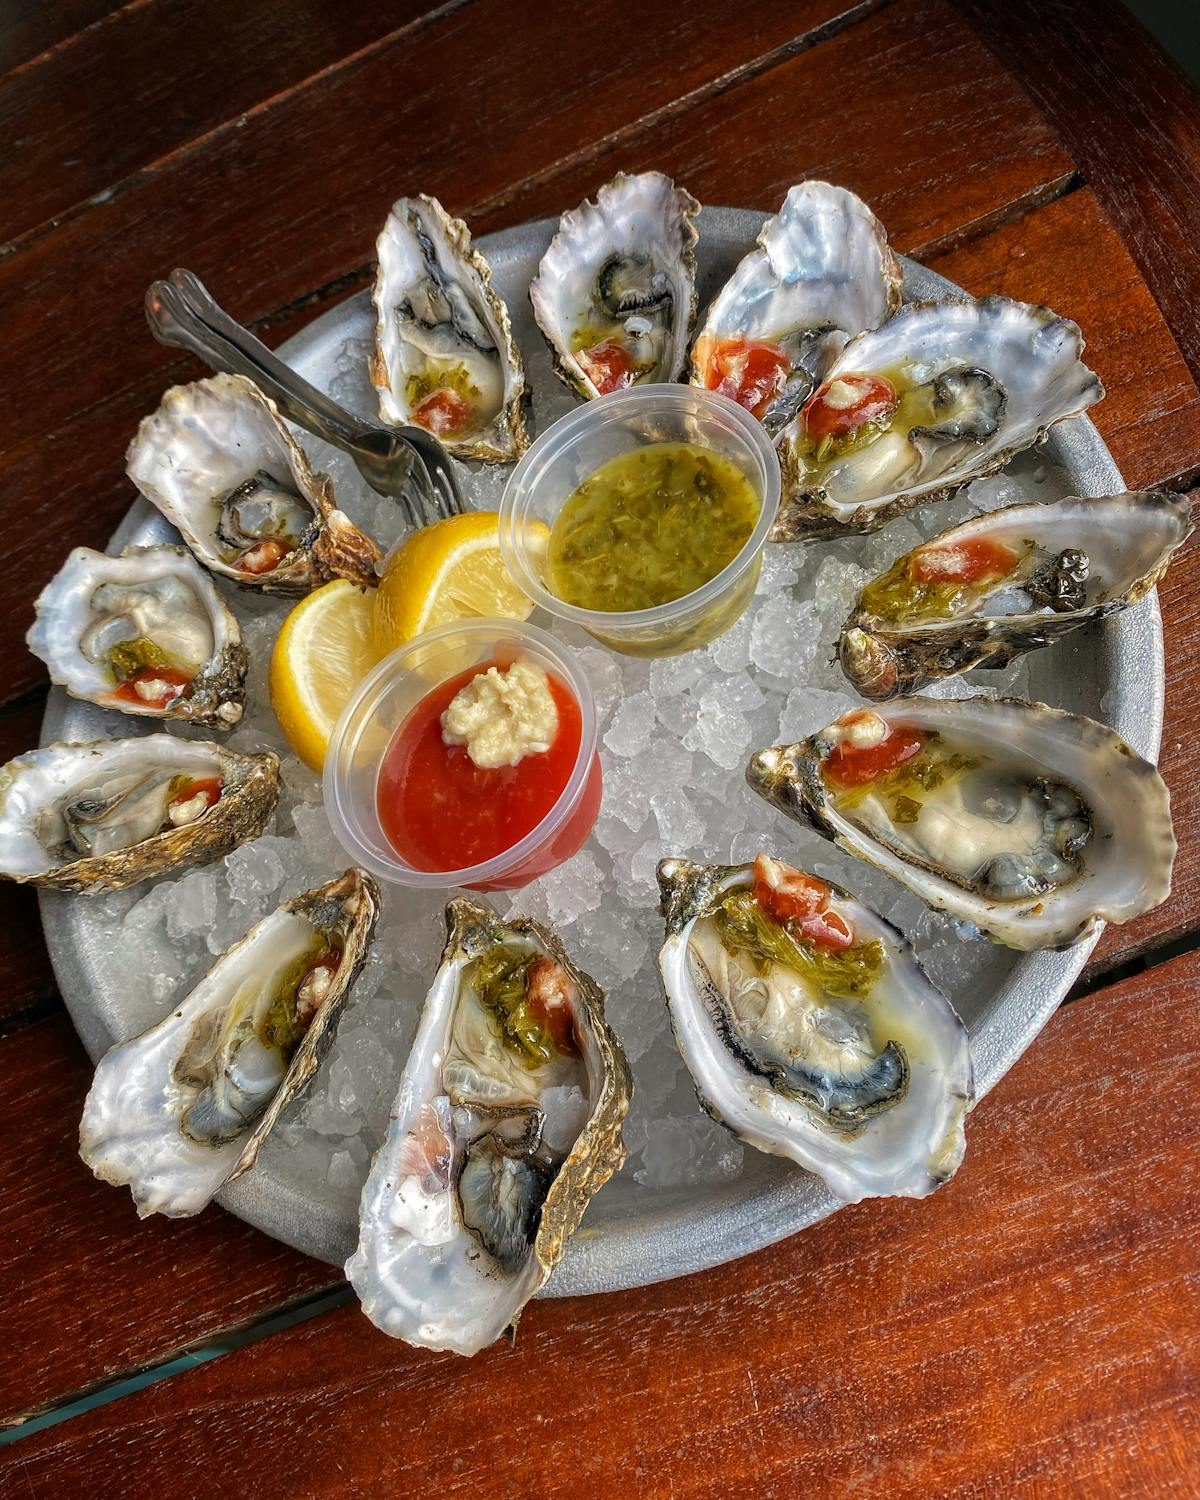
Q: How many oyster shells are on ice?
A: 12